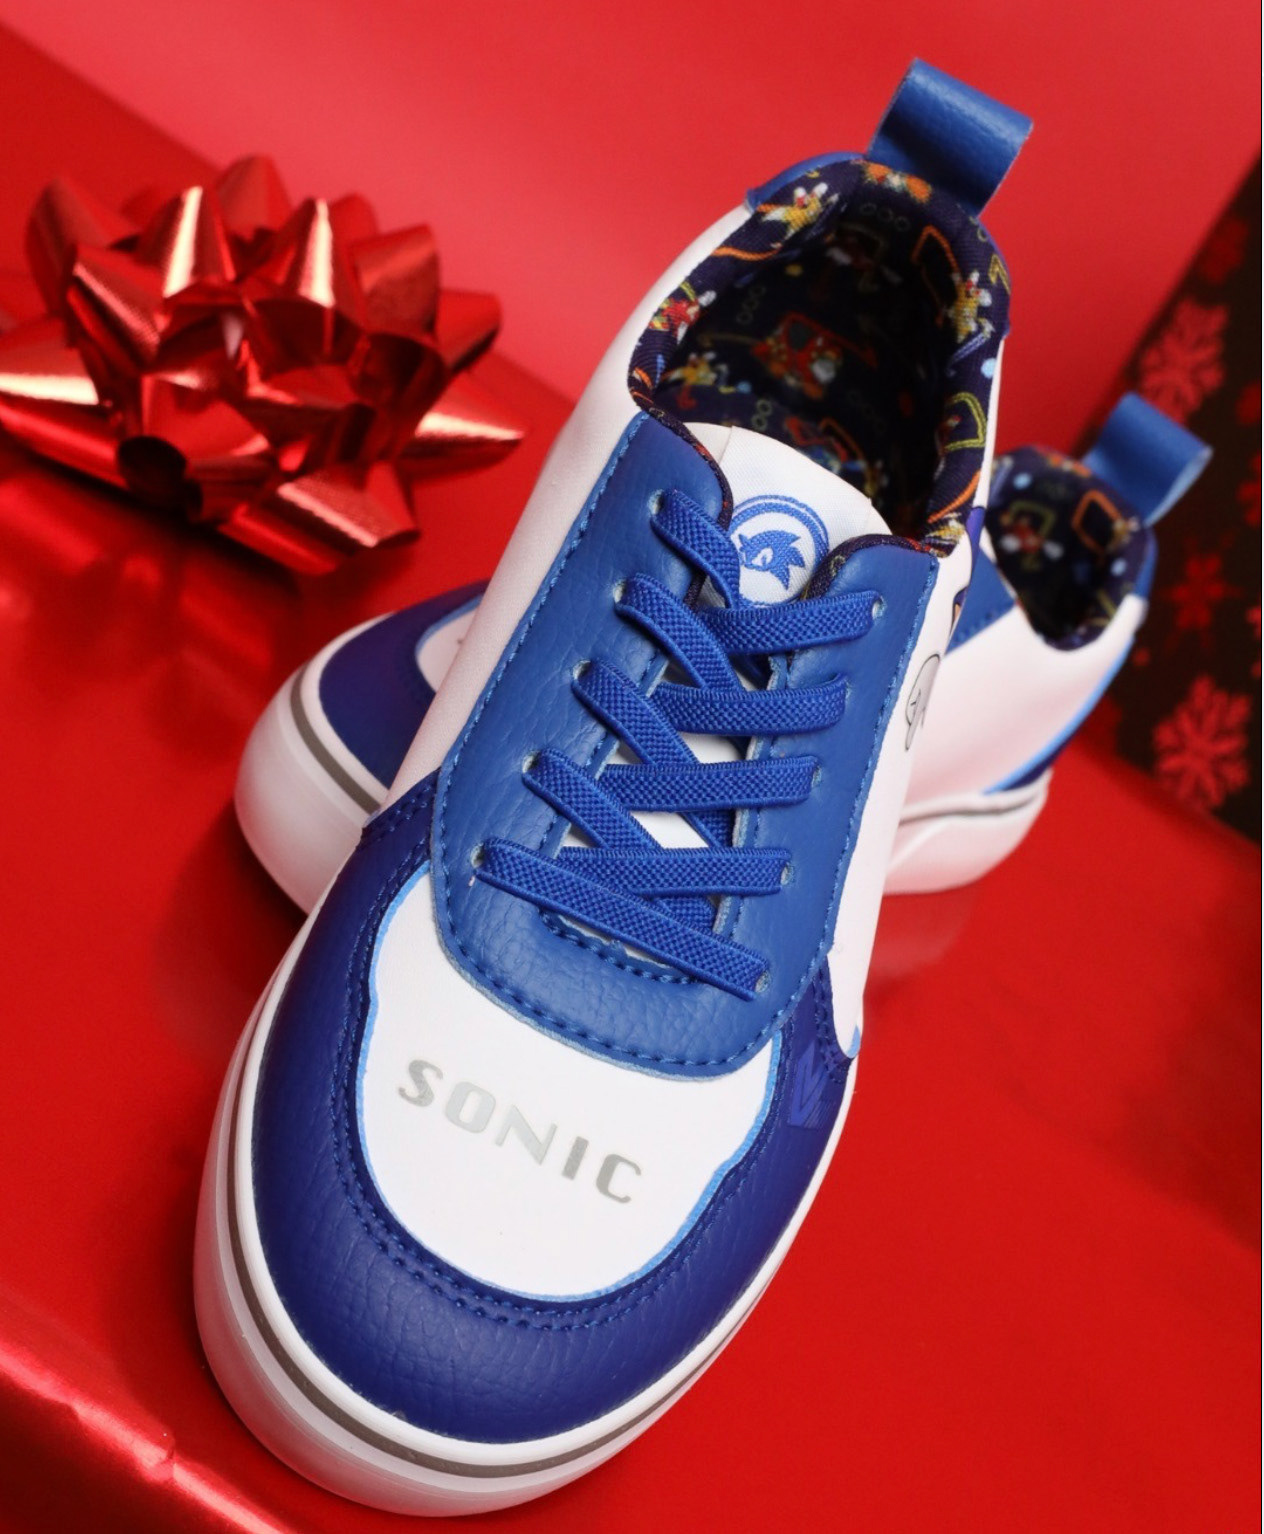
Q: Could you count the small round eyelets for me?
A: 10